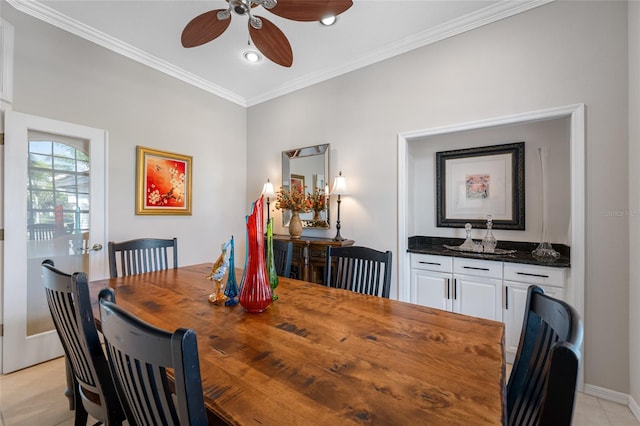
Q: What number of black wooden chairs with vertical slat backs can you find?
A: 6